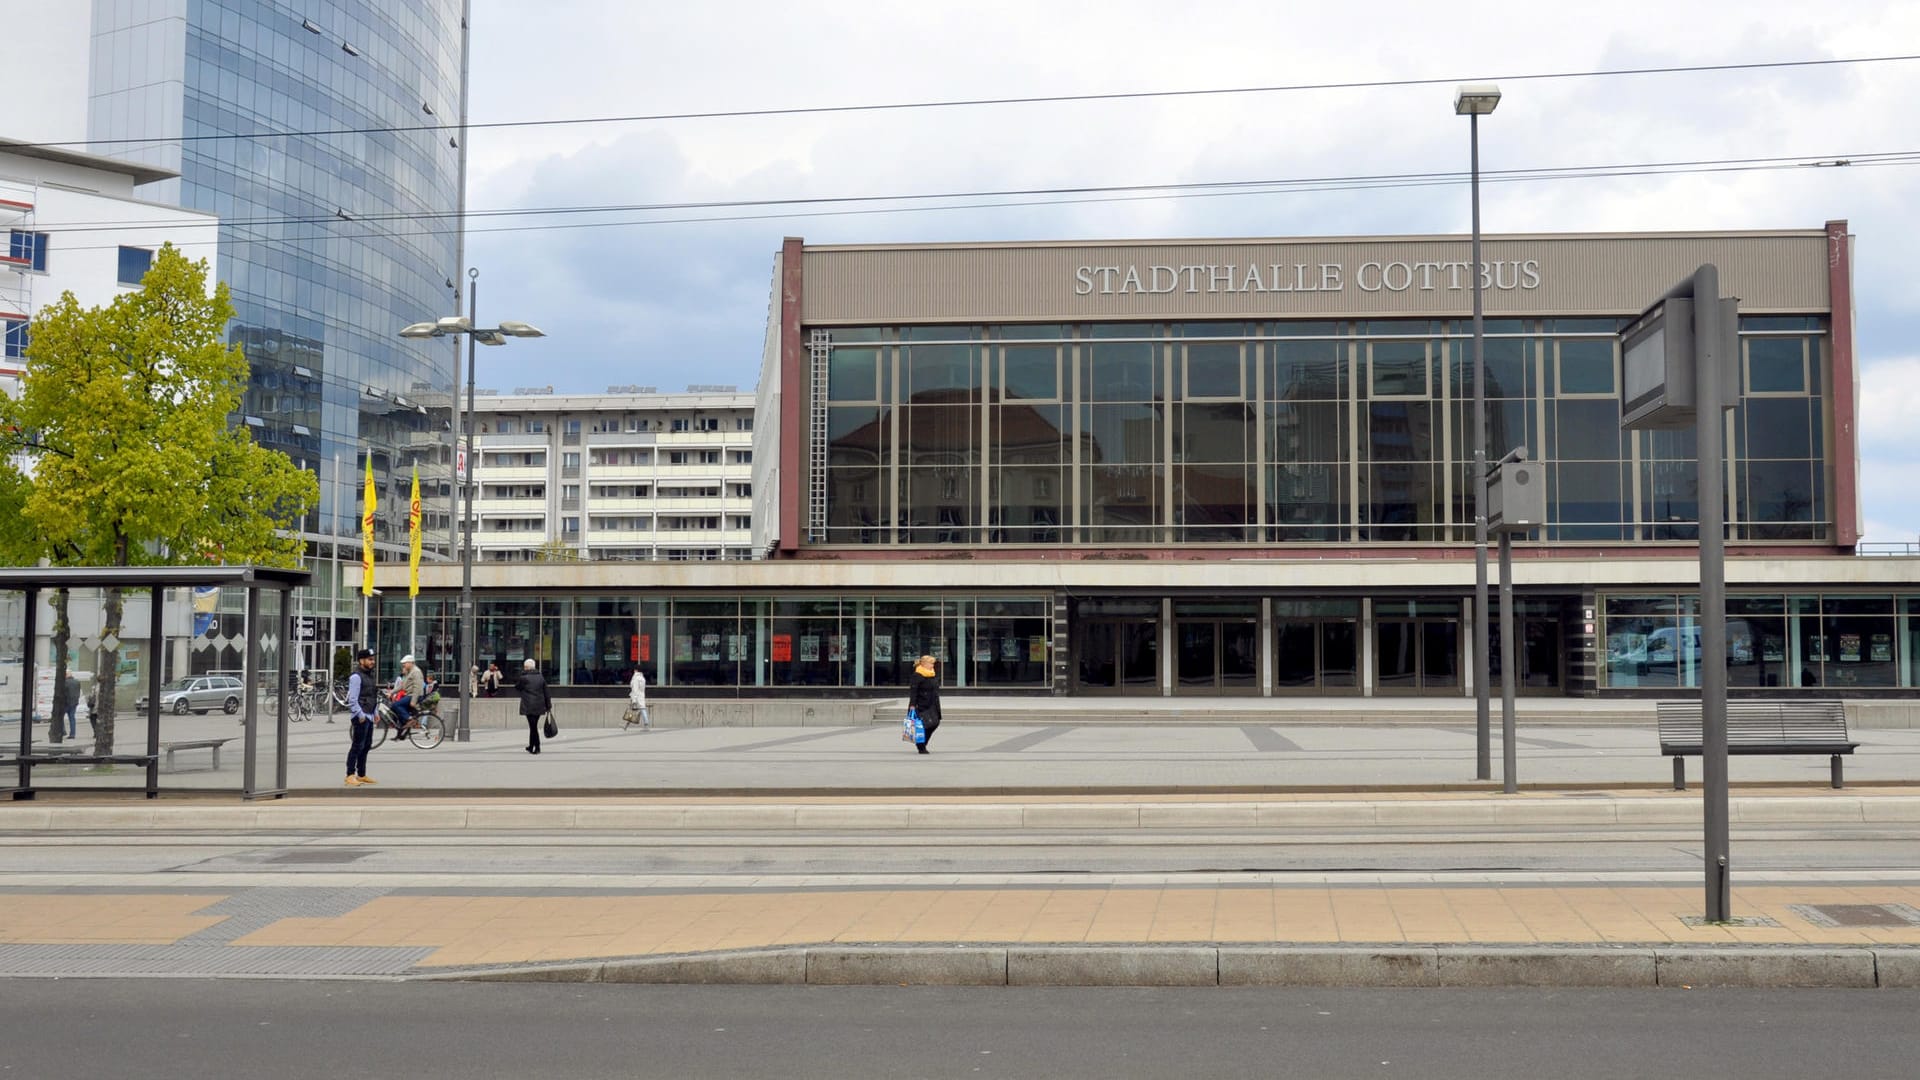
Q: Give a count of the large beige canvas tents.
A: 0